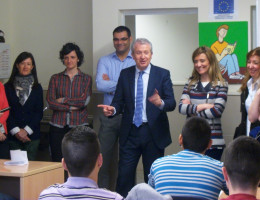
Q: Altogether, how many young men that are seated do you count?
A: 3